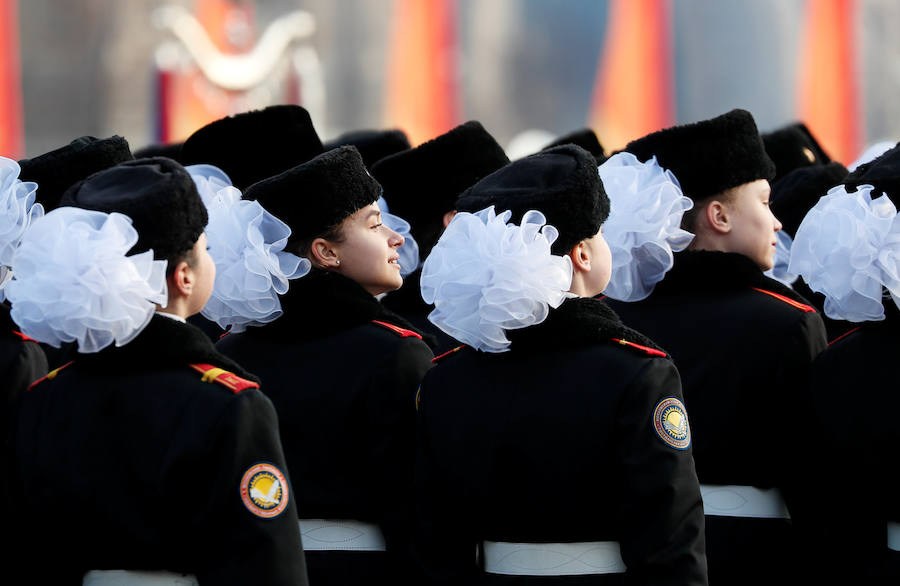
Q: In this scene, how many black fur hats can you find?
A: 13